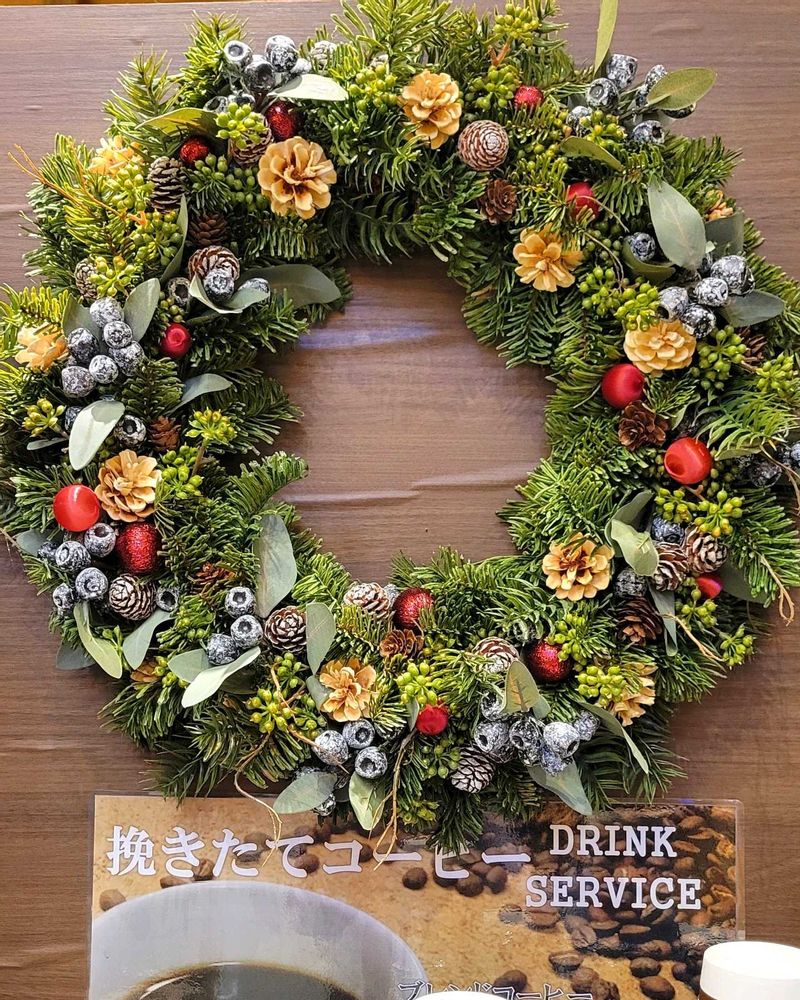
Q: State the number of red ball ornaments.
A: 13